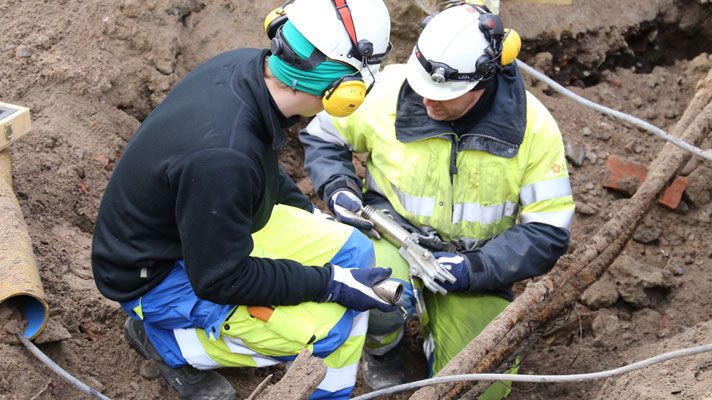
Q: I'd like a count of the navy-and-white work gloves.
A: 3